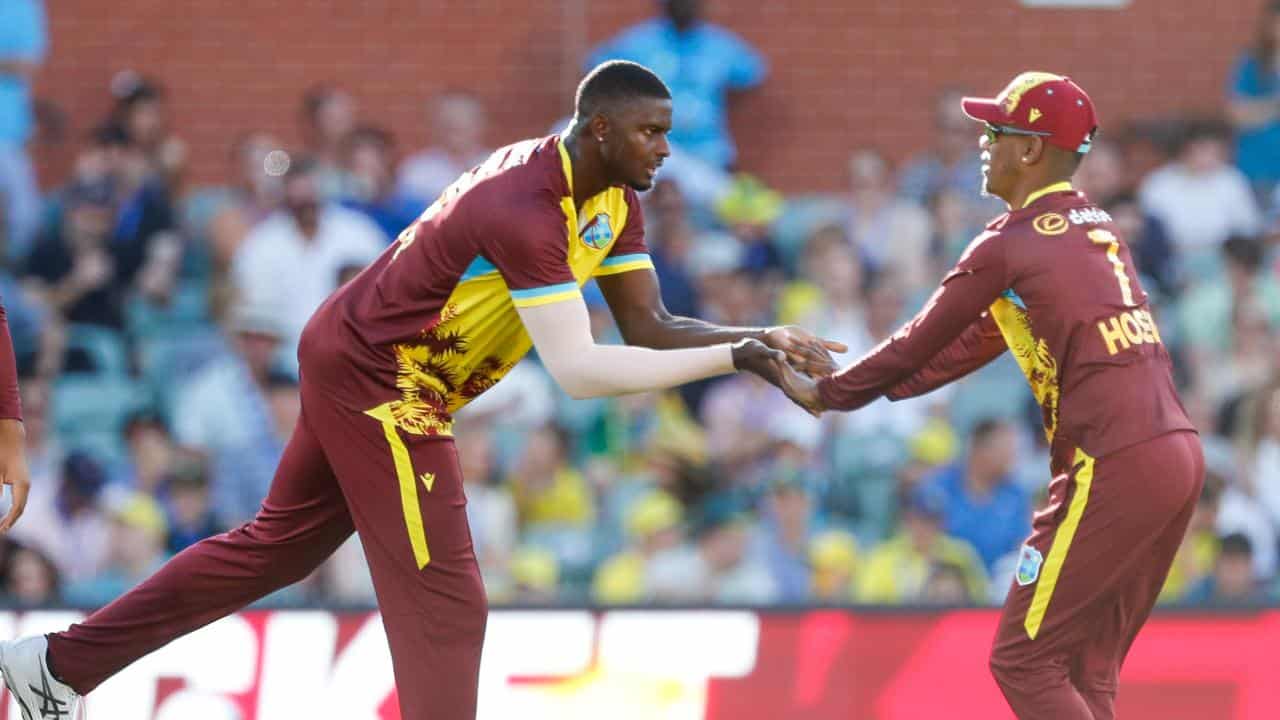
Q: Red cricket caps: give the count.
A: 1